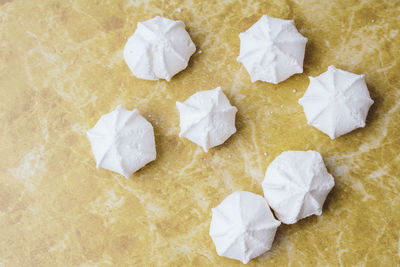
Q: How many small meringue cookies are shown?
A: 7